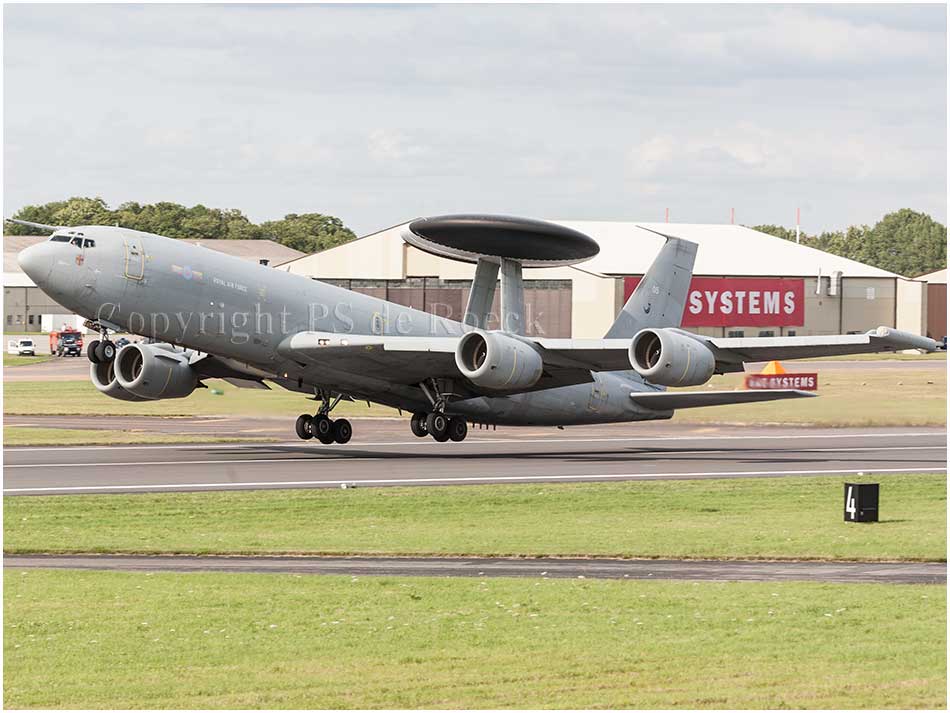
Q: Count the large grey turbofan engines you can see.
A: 4